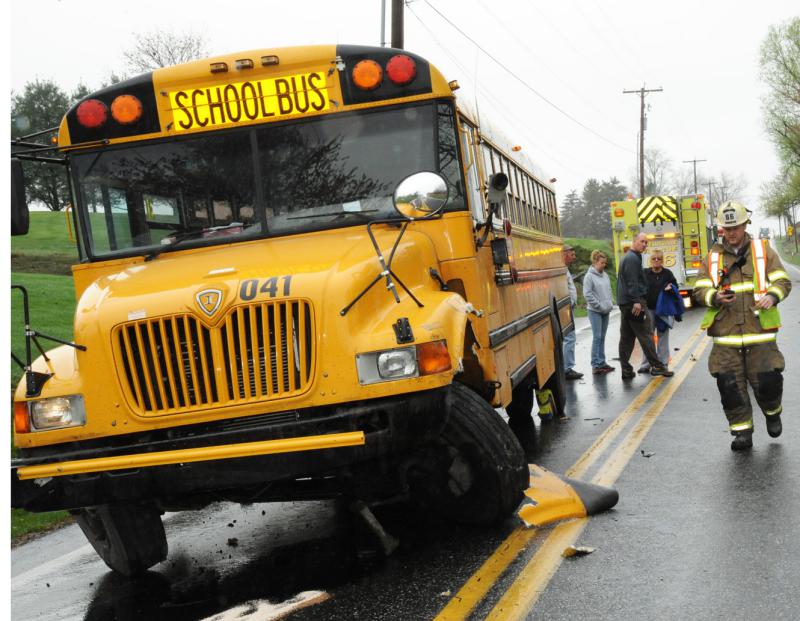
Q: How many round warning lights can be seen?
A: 4